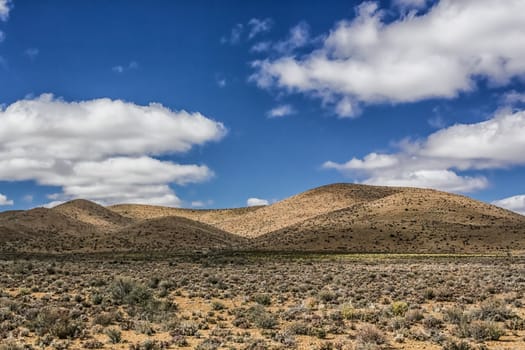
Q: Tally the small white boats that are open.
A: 0